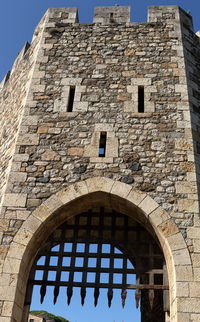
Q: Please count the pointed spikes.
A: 9